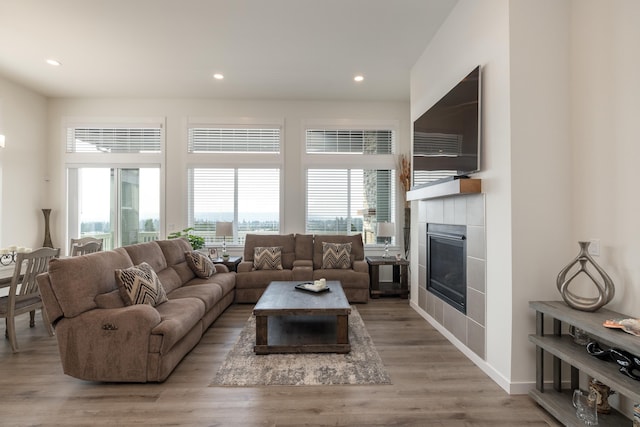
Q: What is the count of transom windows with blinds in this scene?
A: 3